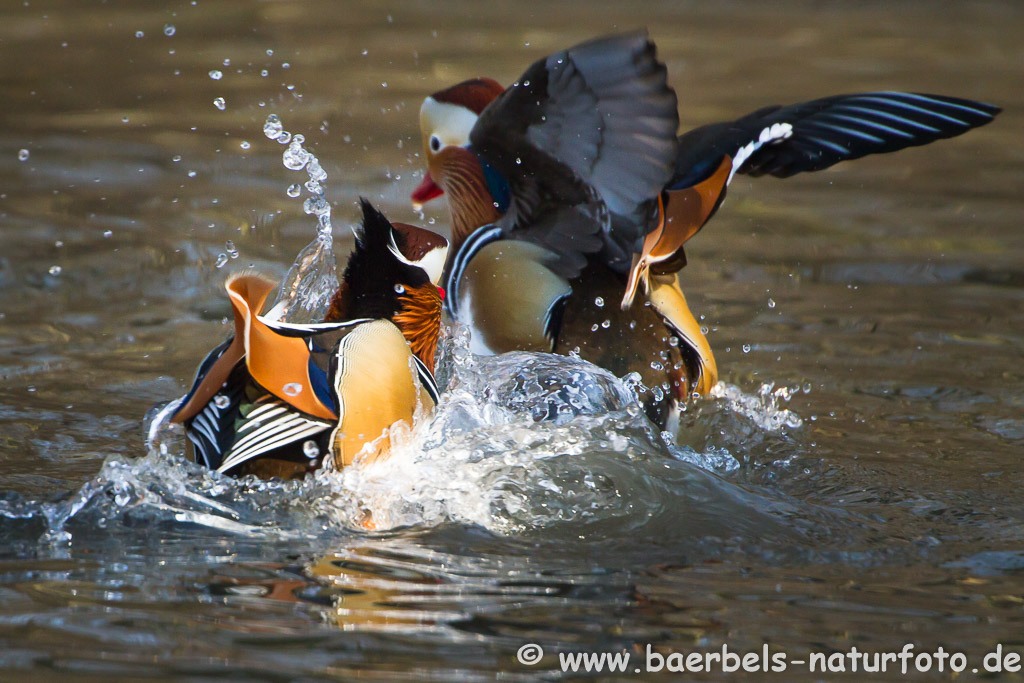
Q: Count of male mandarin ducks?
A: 2